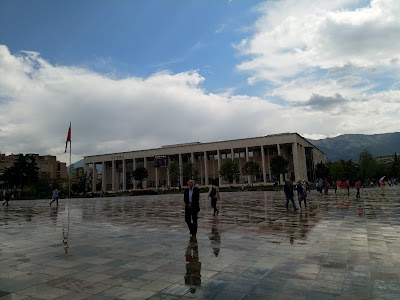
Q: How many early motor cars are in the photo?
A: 0